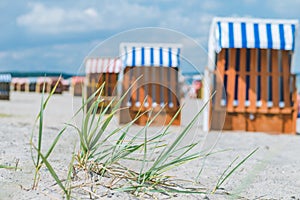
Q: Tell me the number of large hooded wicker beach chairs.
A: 3